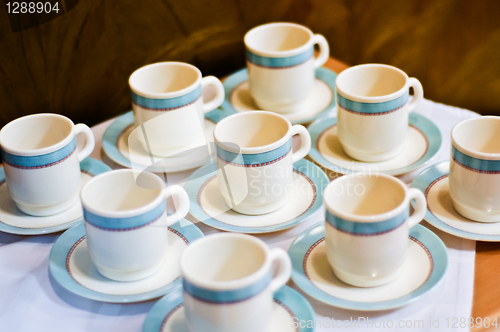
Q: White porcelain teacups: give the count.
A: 9